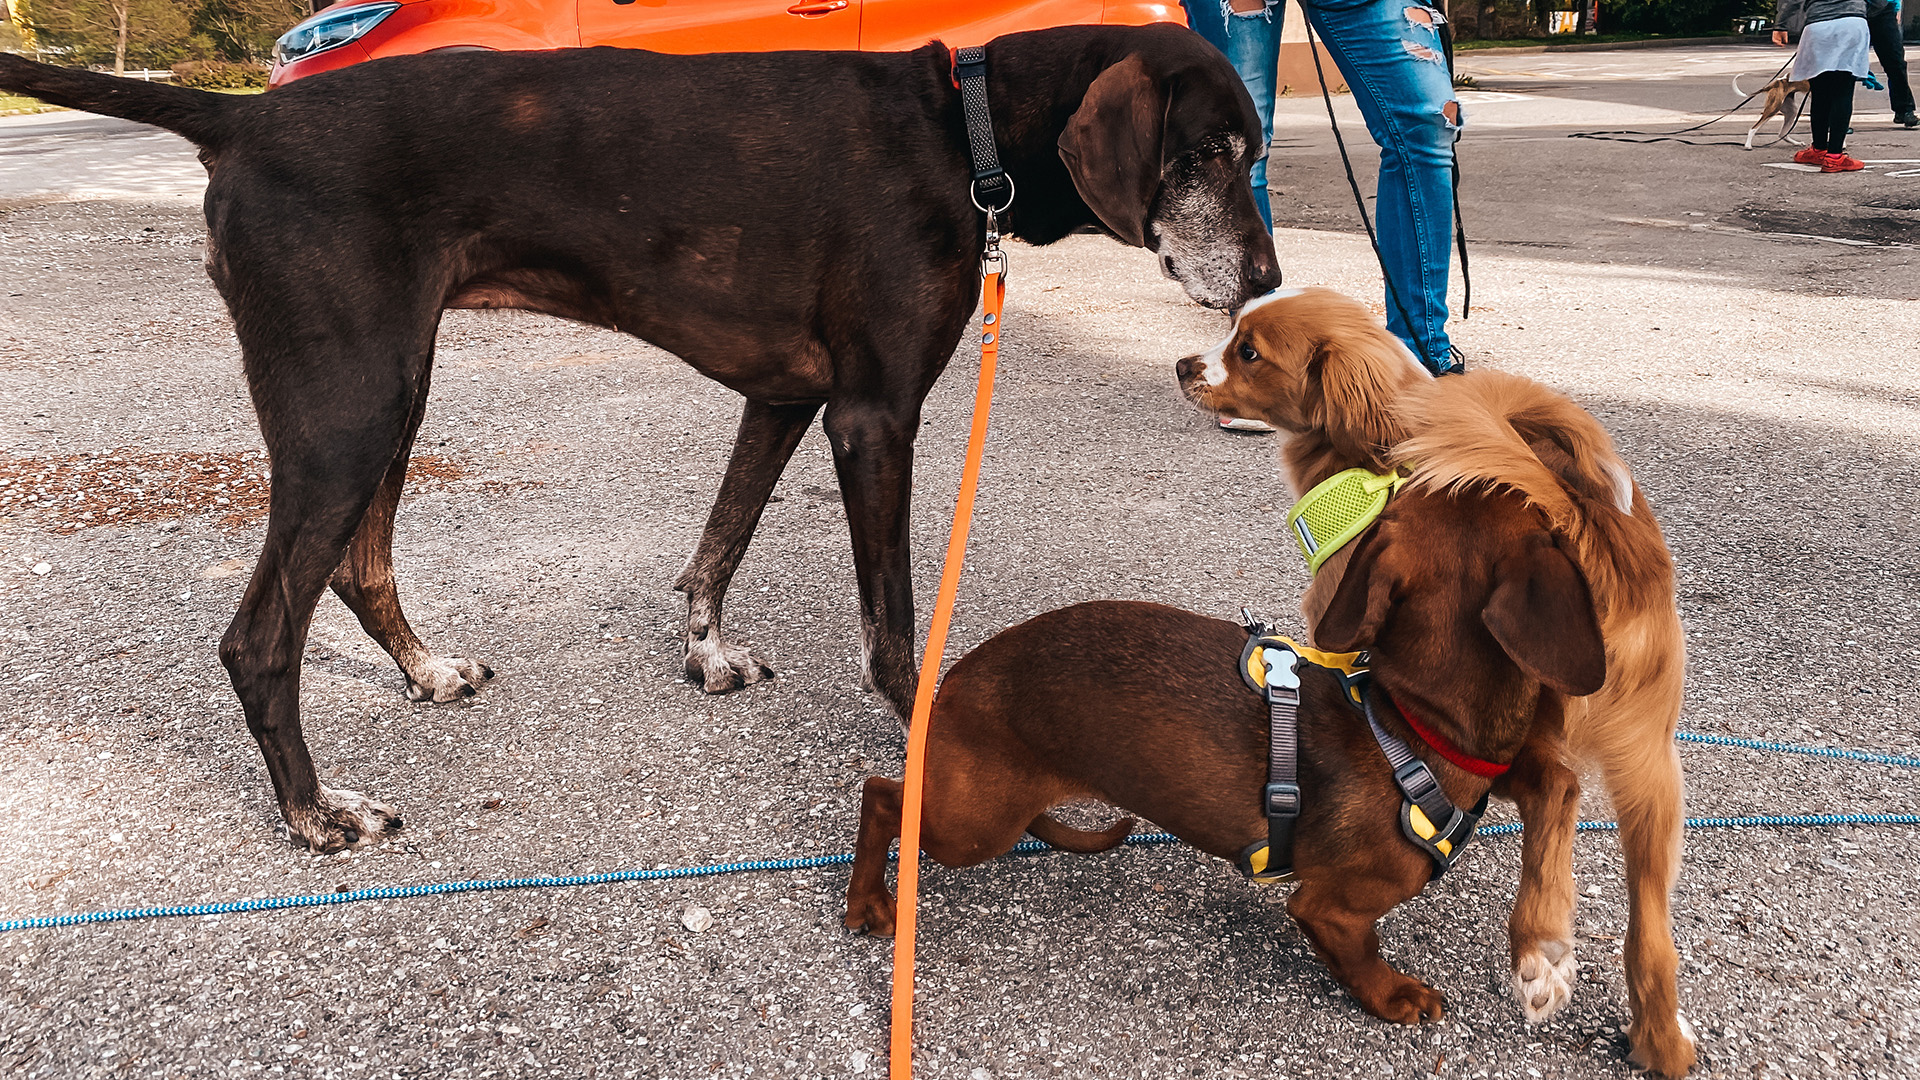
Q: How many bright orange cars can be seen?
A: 1